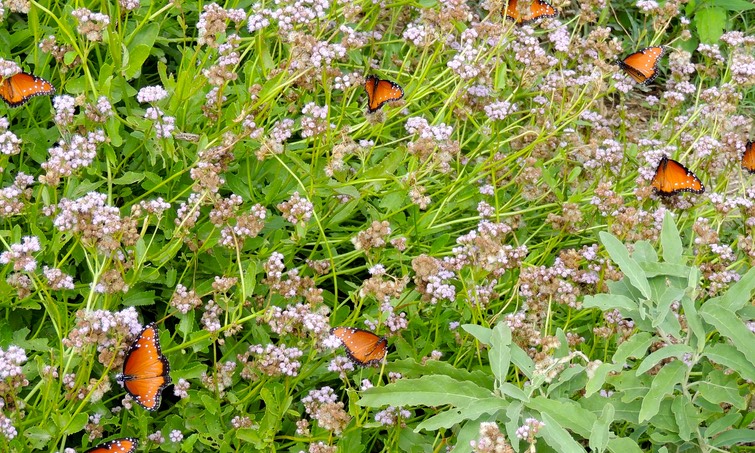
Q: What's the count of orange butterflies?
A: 9